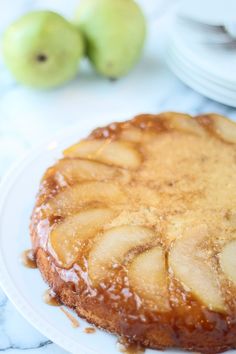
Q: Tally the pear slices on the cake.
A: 11